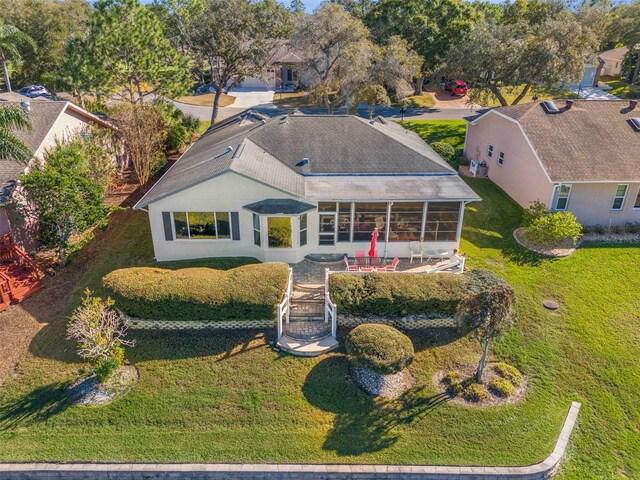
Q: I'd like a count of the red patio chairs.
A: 6